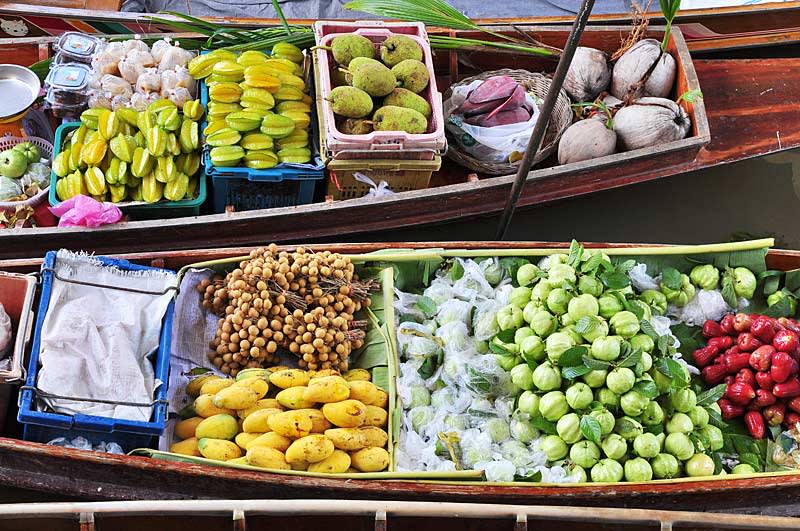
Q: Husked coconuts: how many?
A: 4